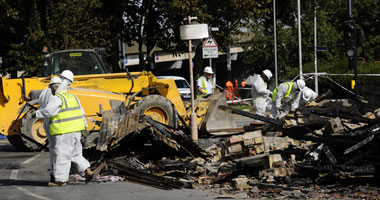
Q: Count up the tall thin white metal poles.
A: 3